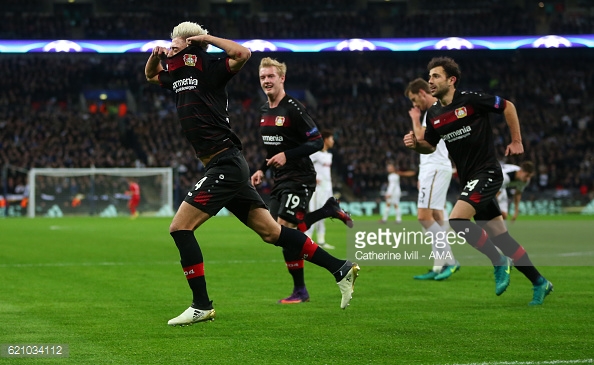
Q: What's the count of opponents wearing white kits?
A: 4